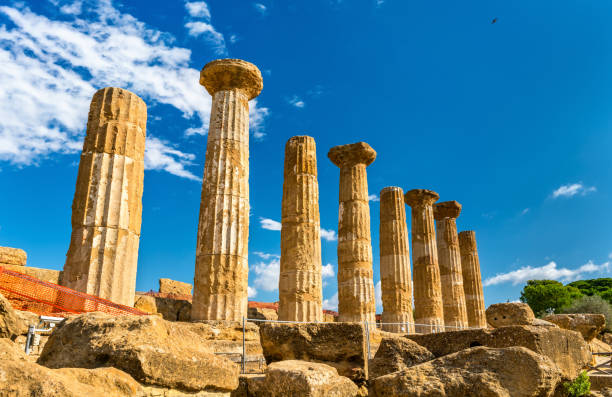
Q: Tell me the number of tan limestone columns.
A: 8